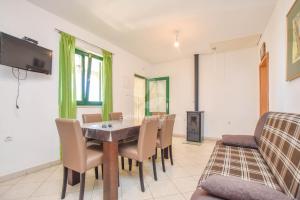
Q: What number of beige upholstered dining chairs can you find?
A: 6